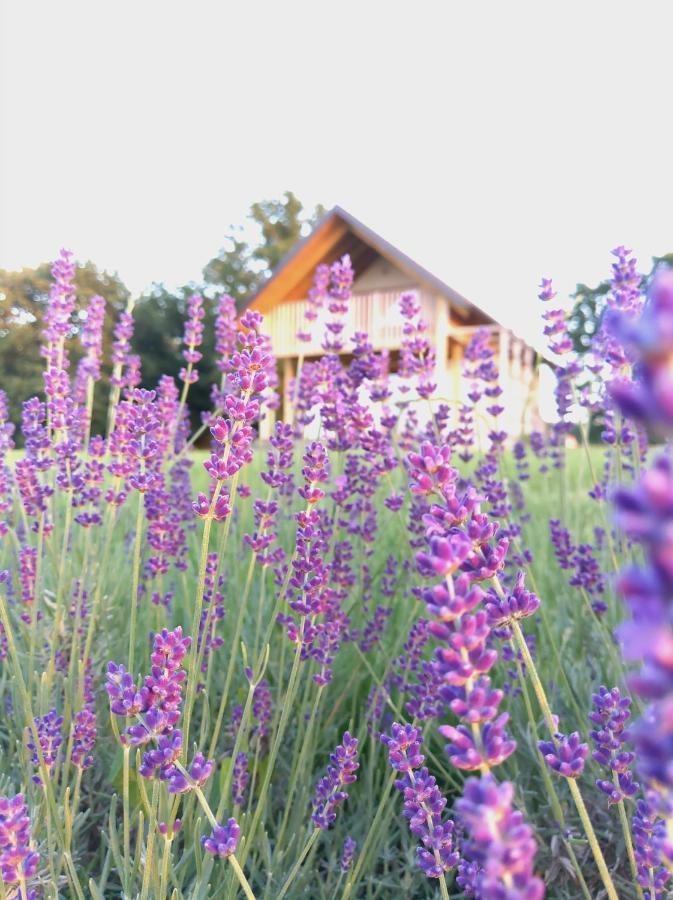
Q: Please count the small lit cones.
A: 0